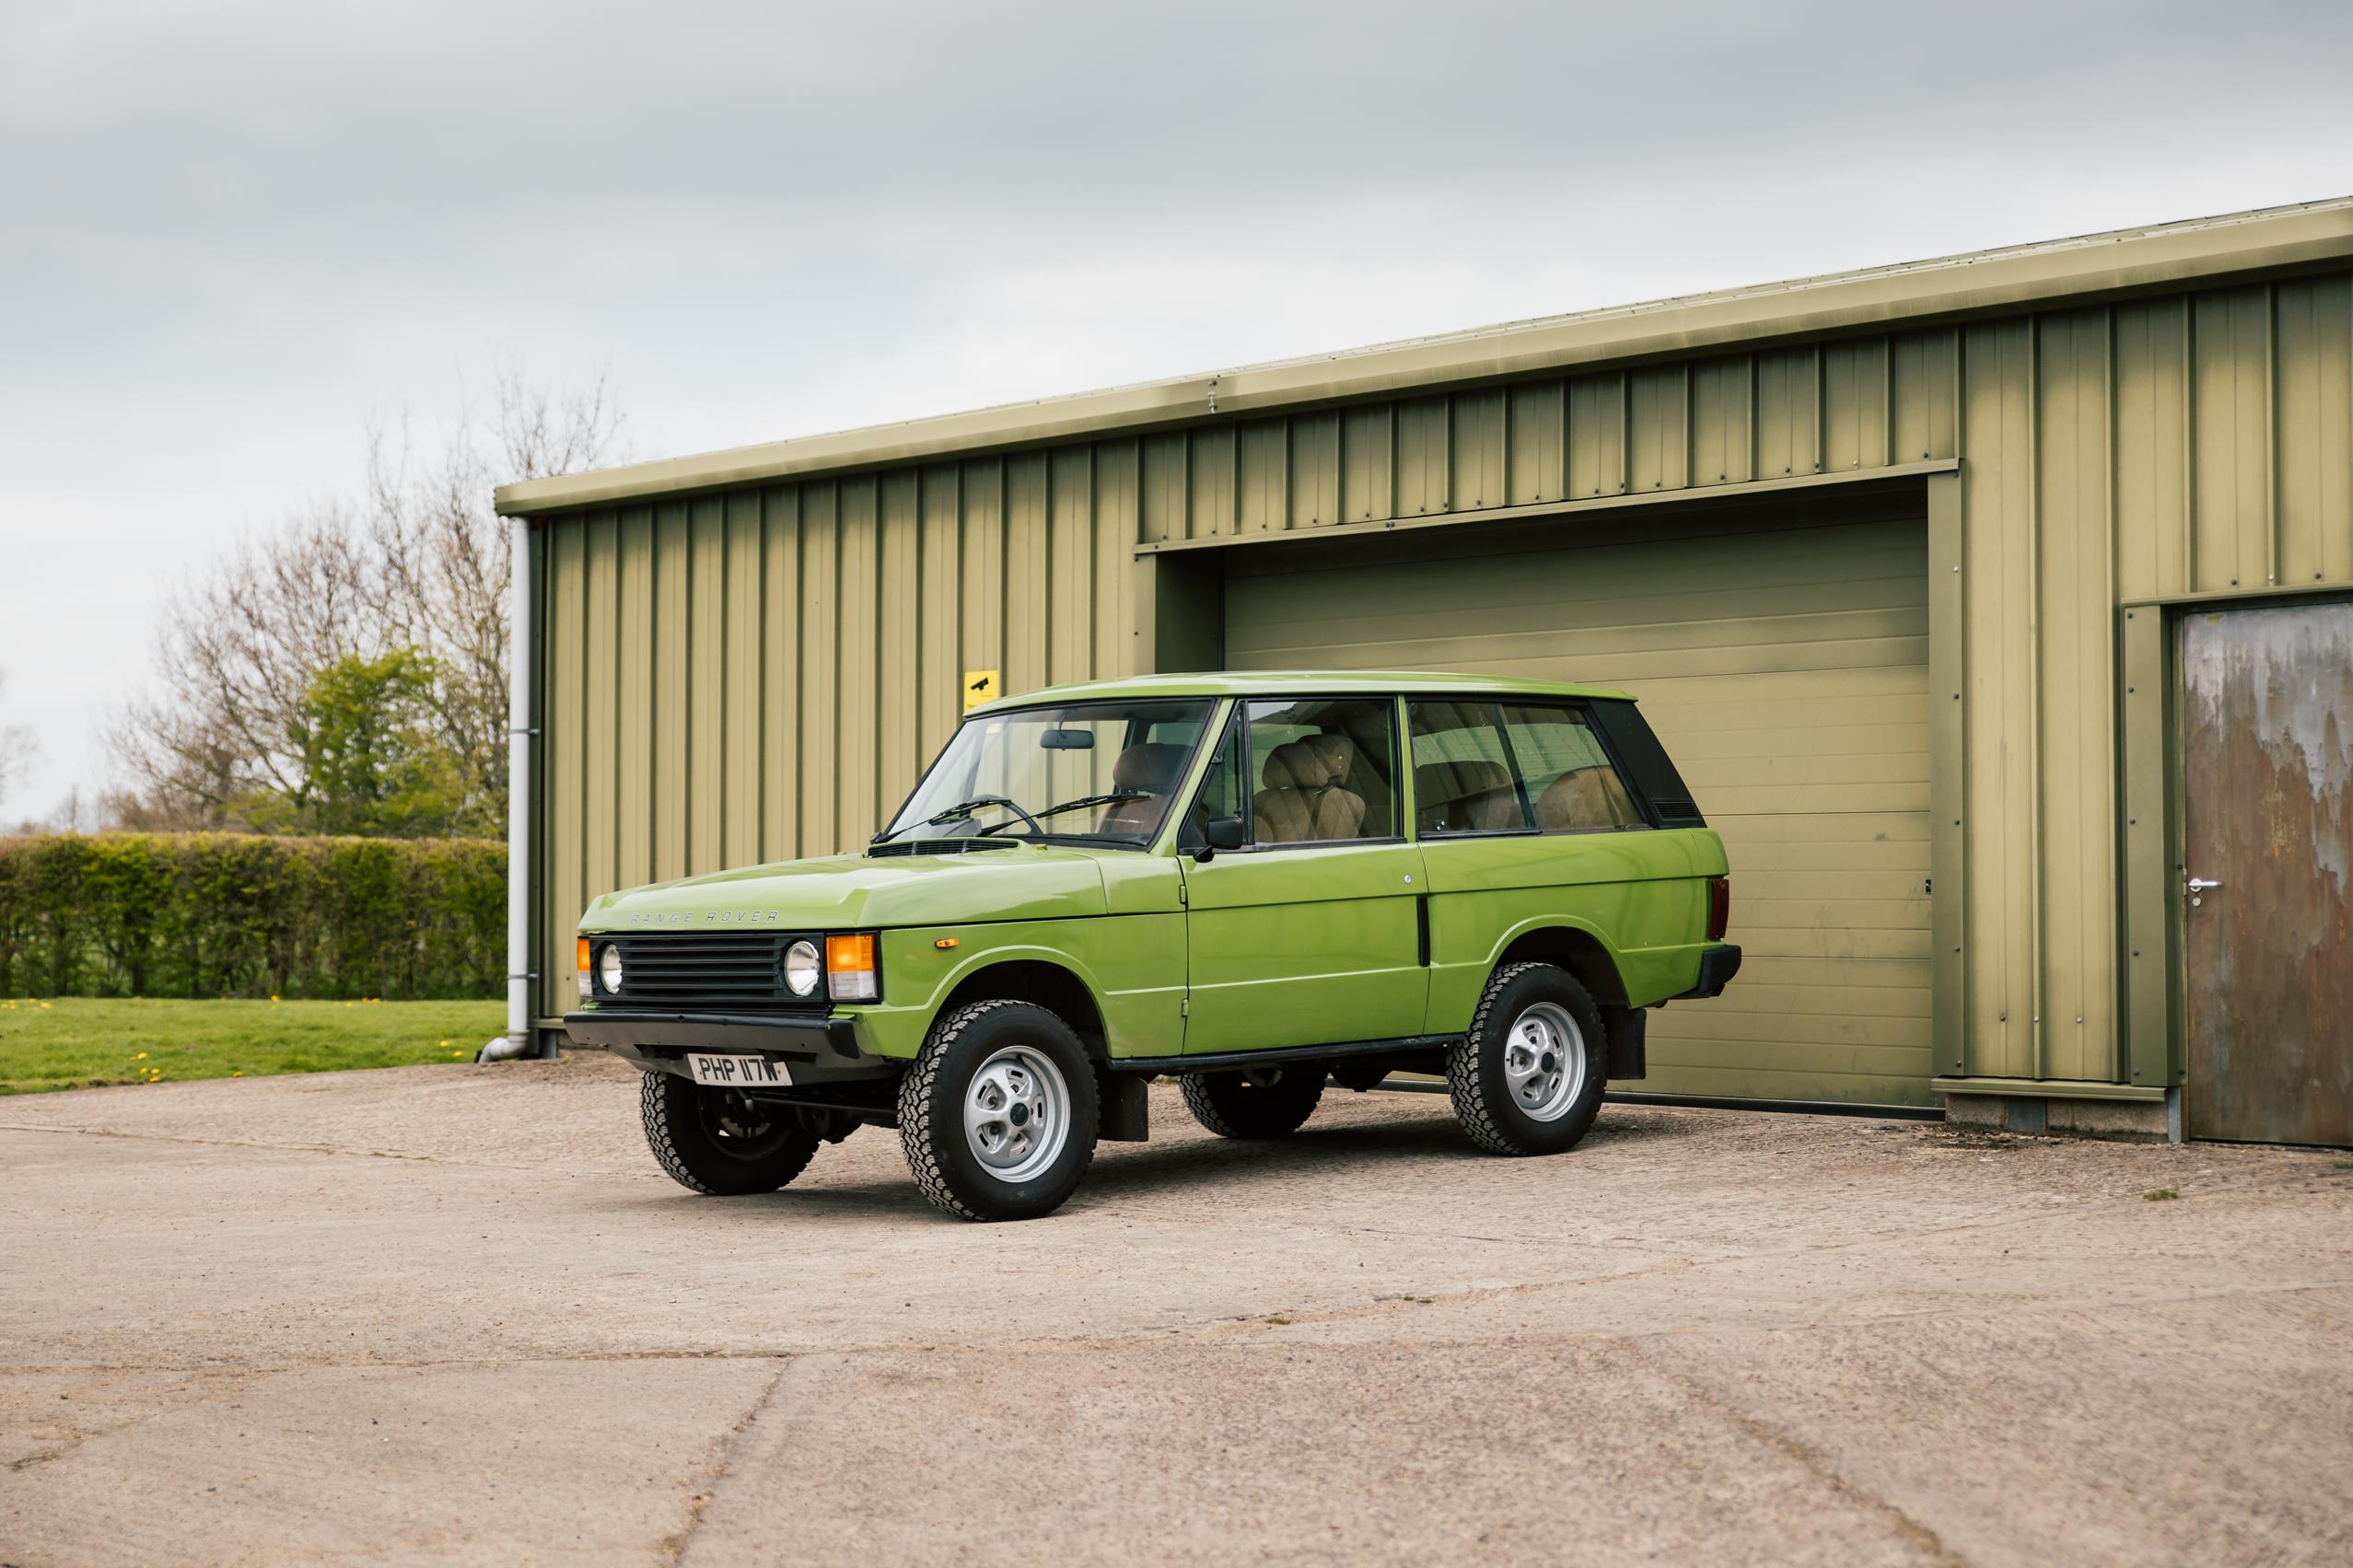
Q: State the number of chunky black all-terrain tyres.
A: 4